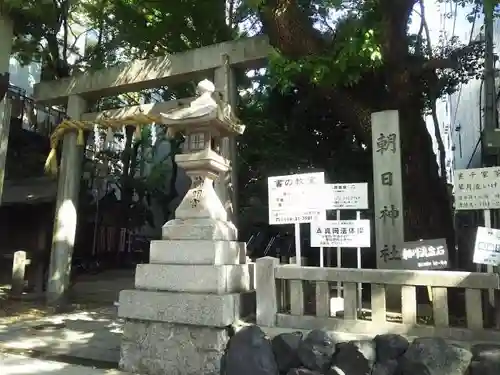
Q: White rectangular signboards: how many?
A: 5